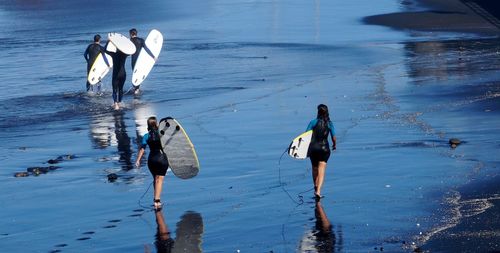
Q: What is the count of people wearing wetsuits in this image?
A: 5